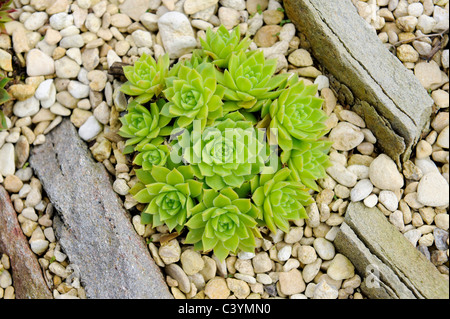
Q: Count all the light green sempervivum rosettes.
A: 12